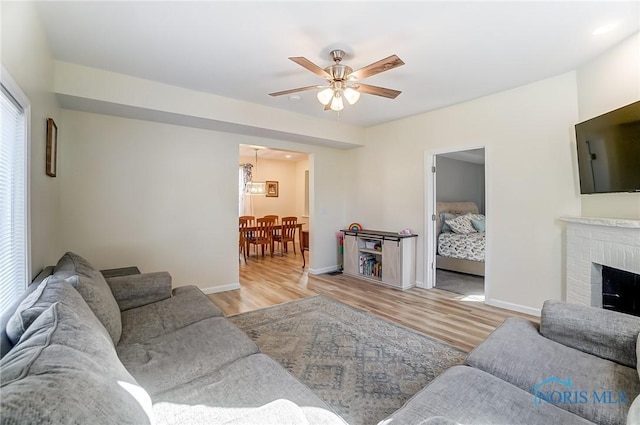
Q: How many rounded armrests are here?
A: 2